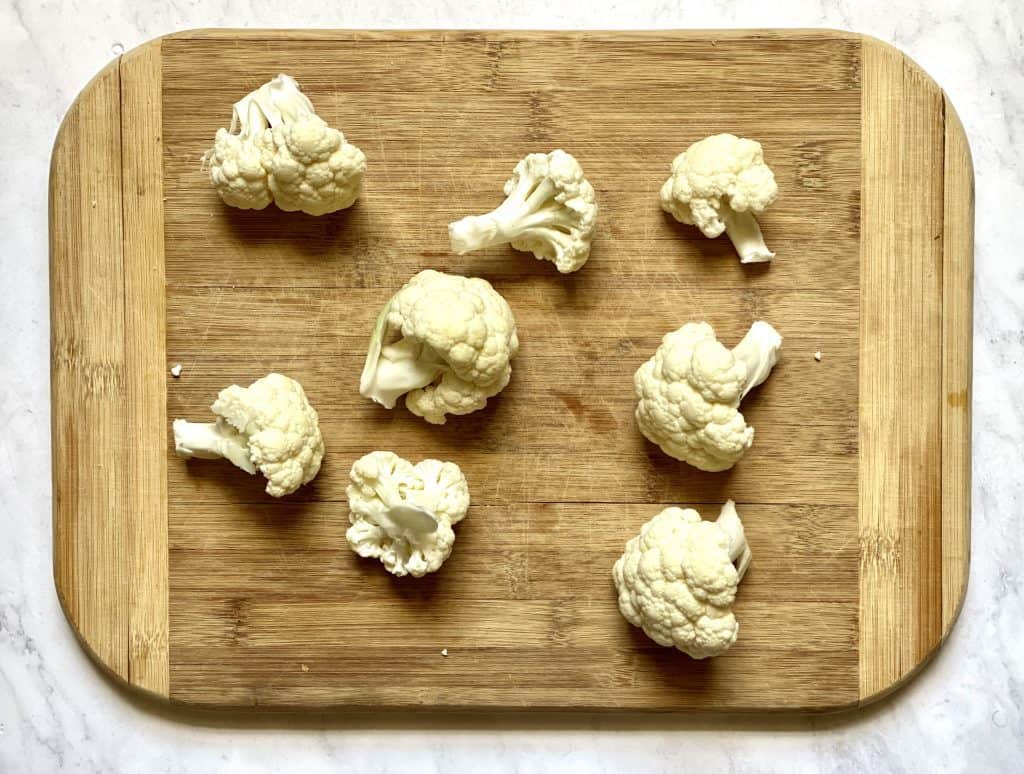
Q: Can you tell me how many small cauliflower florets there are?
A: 8